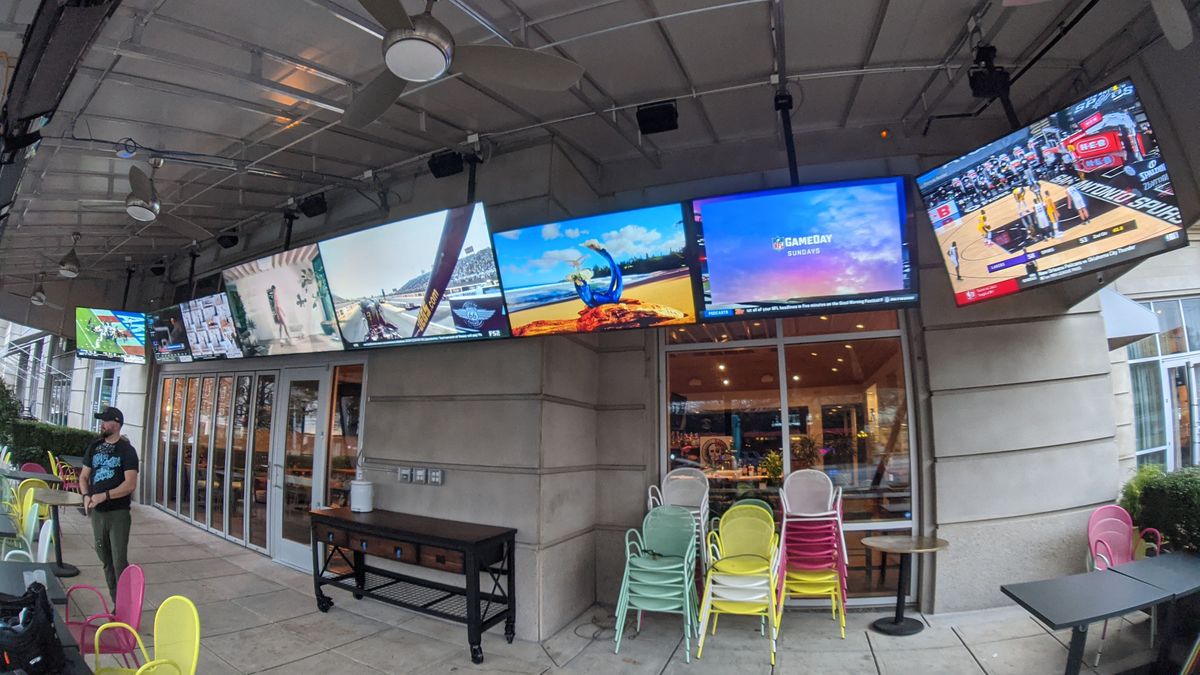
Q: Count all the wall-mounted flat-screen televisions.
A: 8